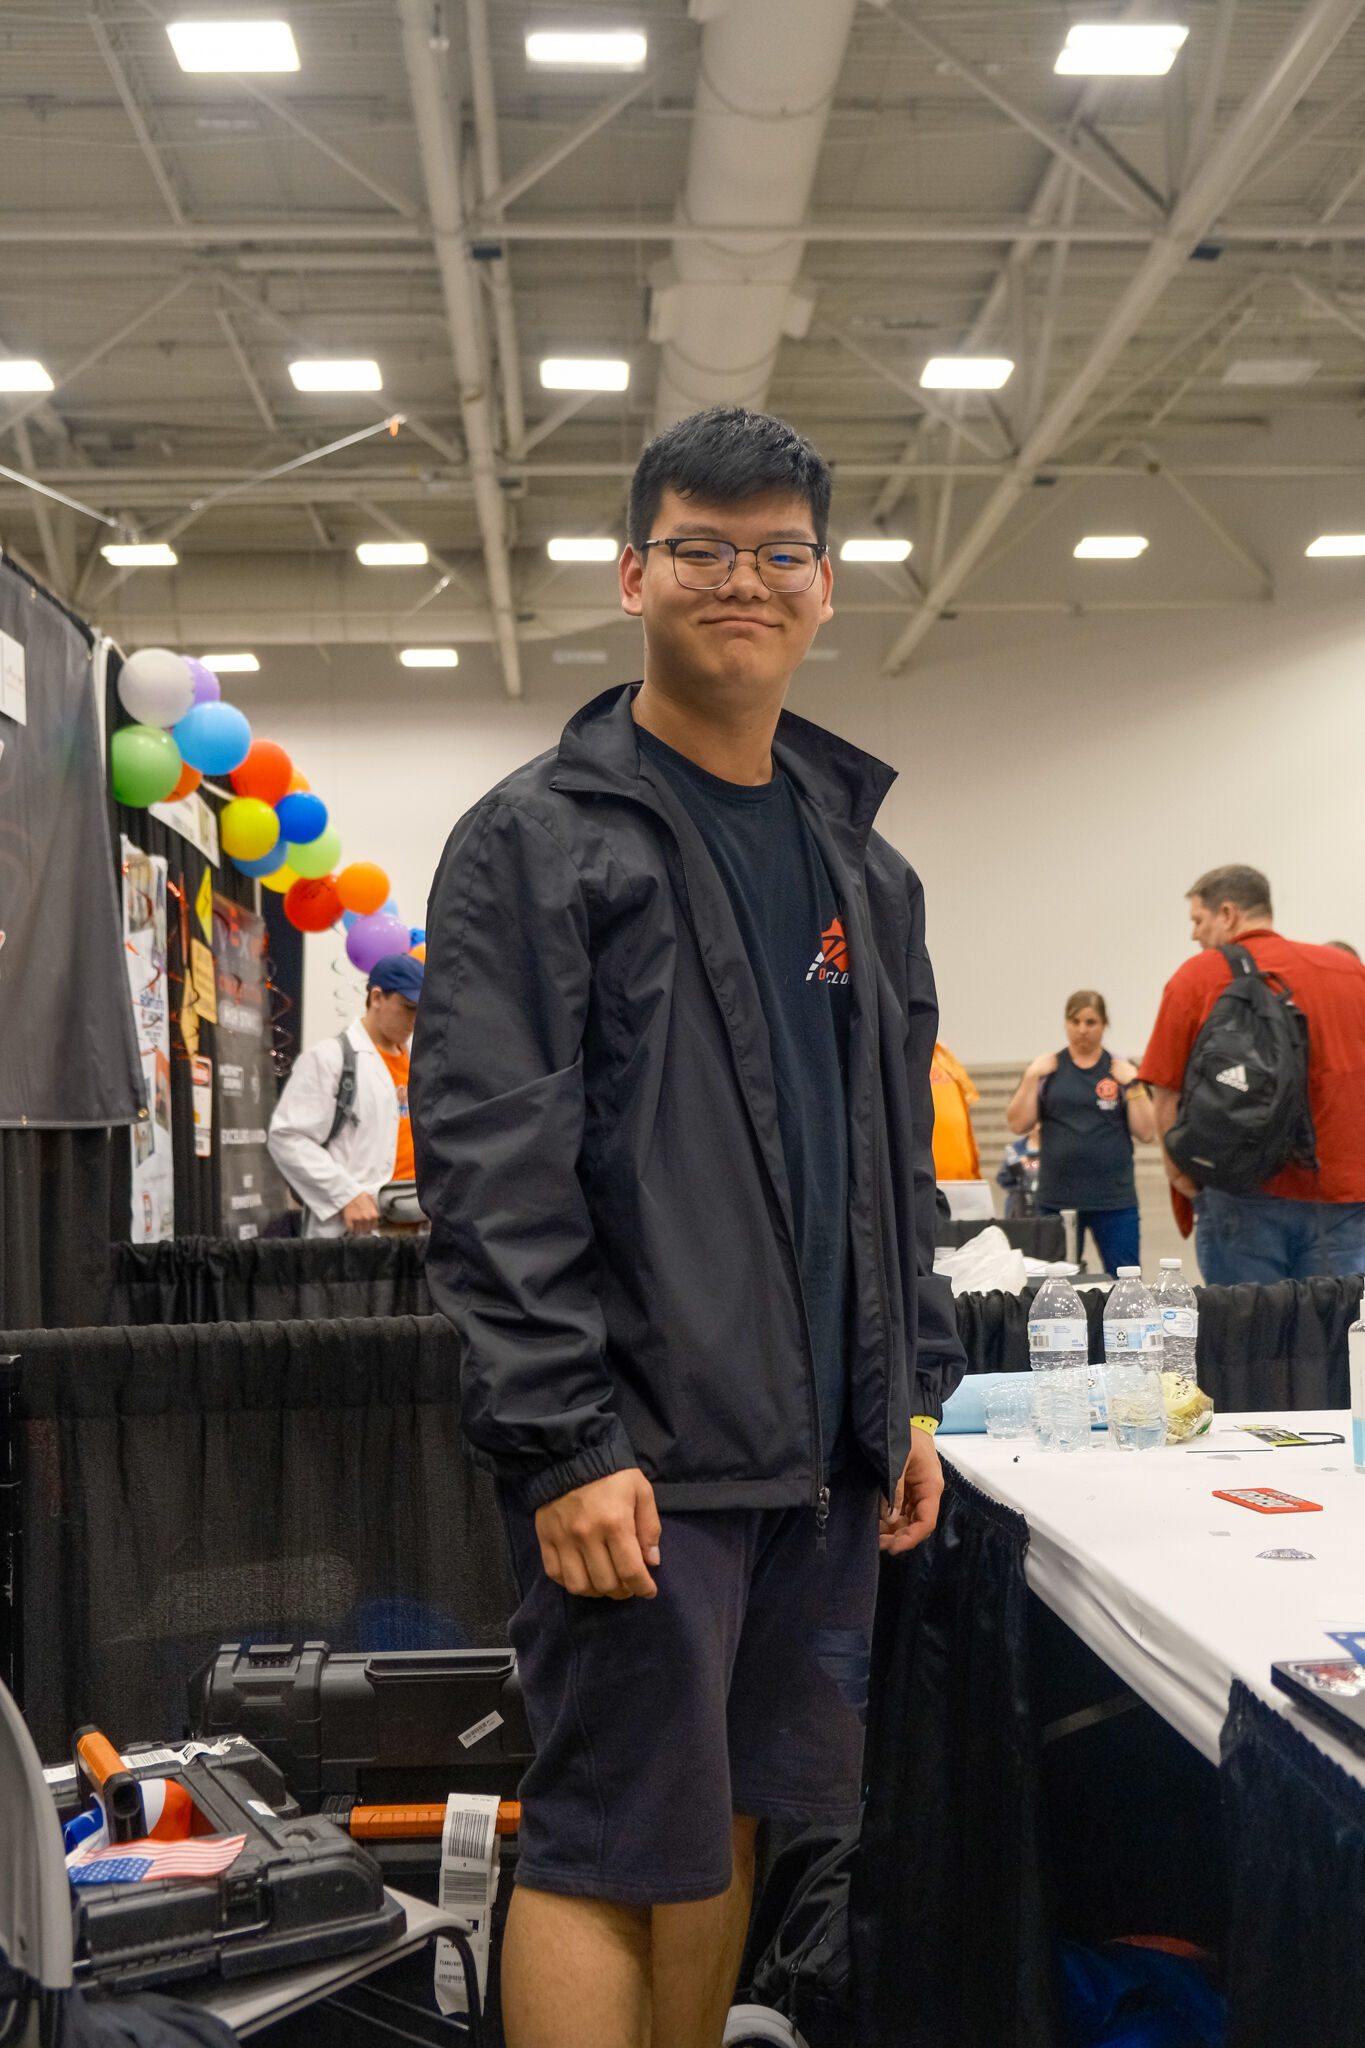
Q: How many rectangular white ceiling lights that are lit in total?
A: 15